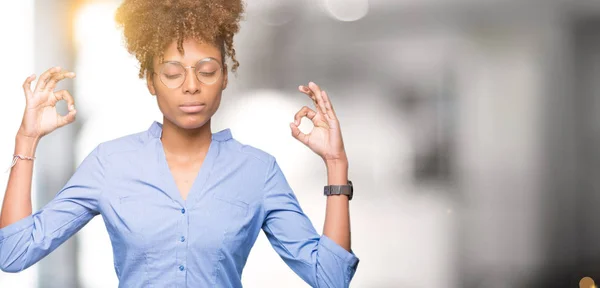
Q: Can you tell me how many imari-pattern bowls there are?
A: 0